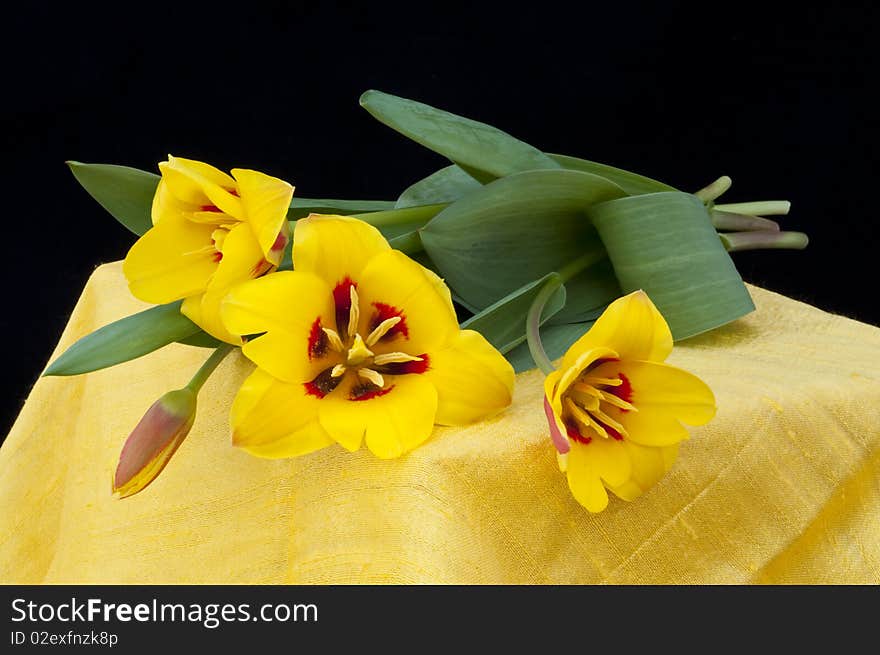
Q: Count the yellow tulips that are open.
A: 3